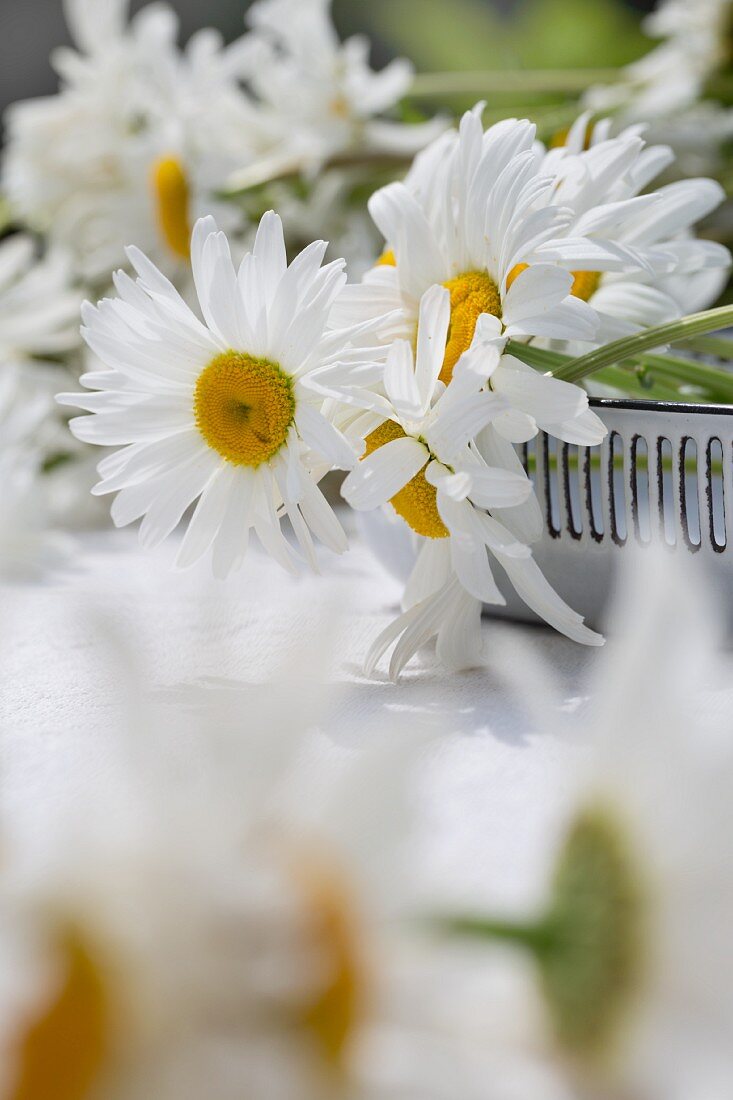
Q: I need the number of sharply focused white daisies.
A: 3